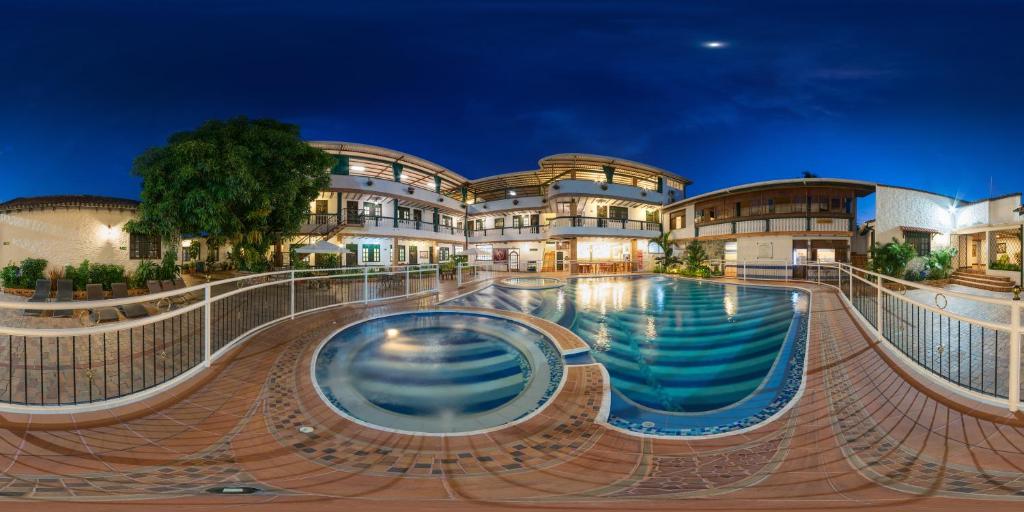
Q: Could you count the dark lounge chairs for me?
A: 7